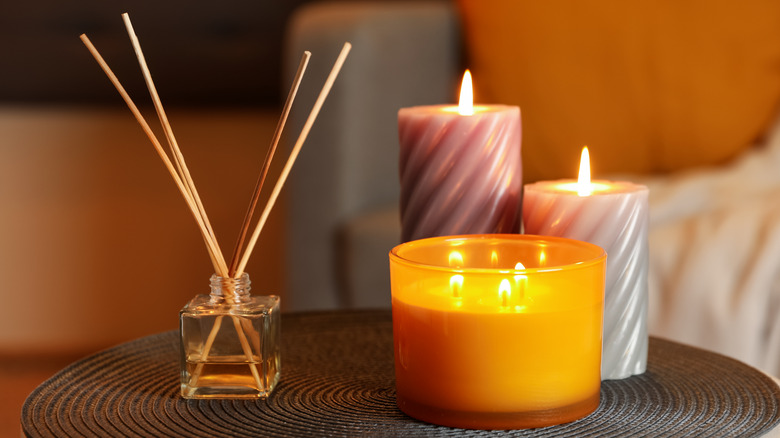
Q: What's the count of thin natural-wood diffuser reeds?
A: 4